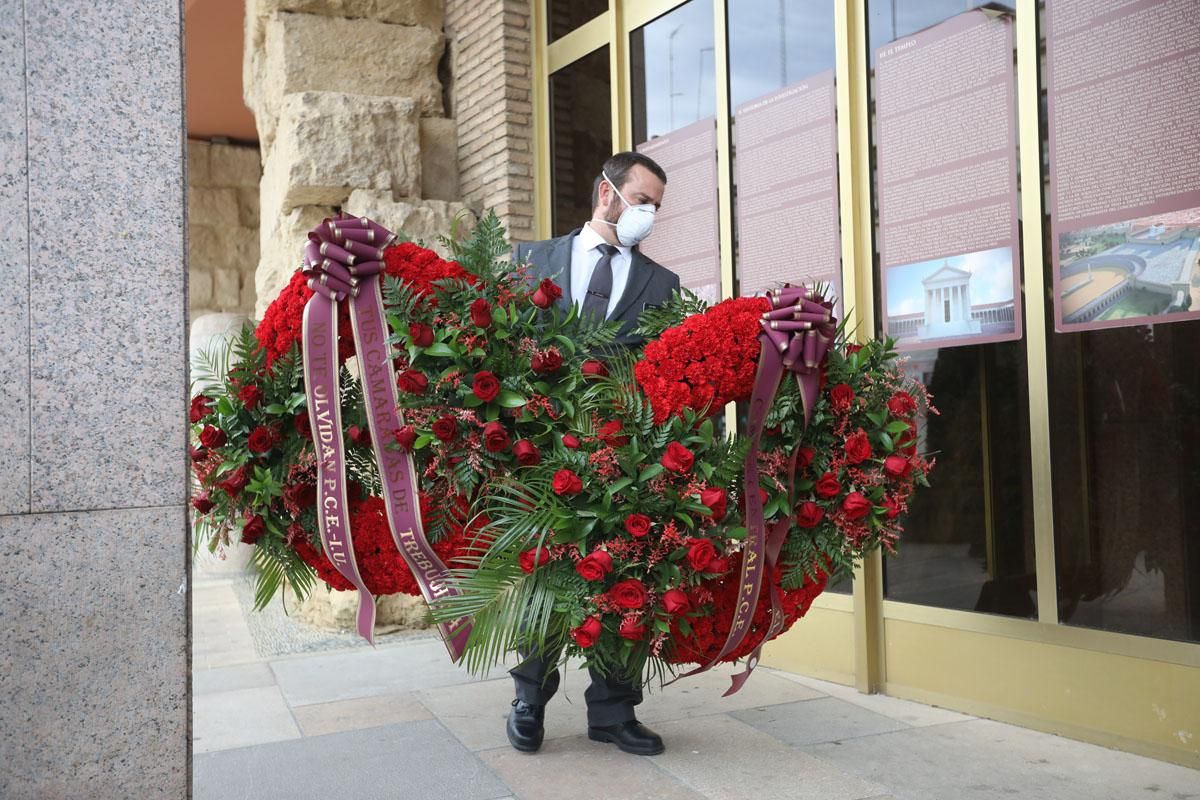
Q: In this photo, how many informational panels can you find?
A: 4